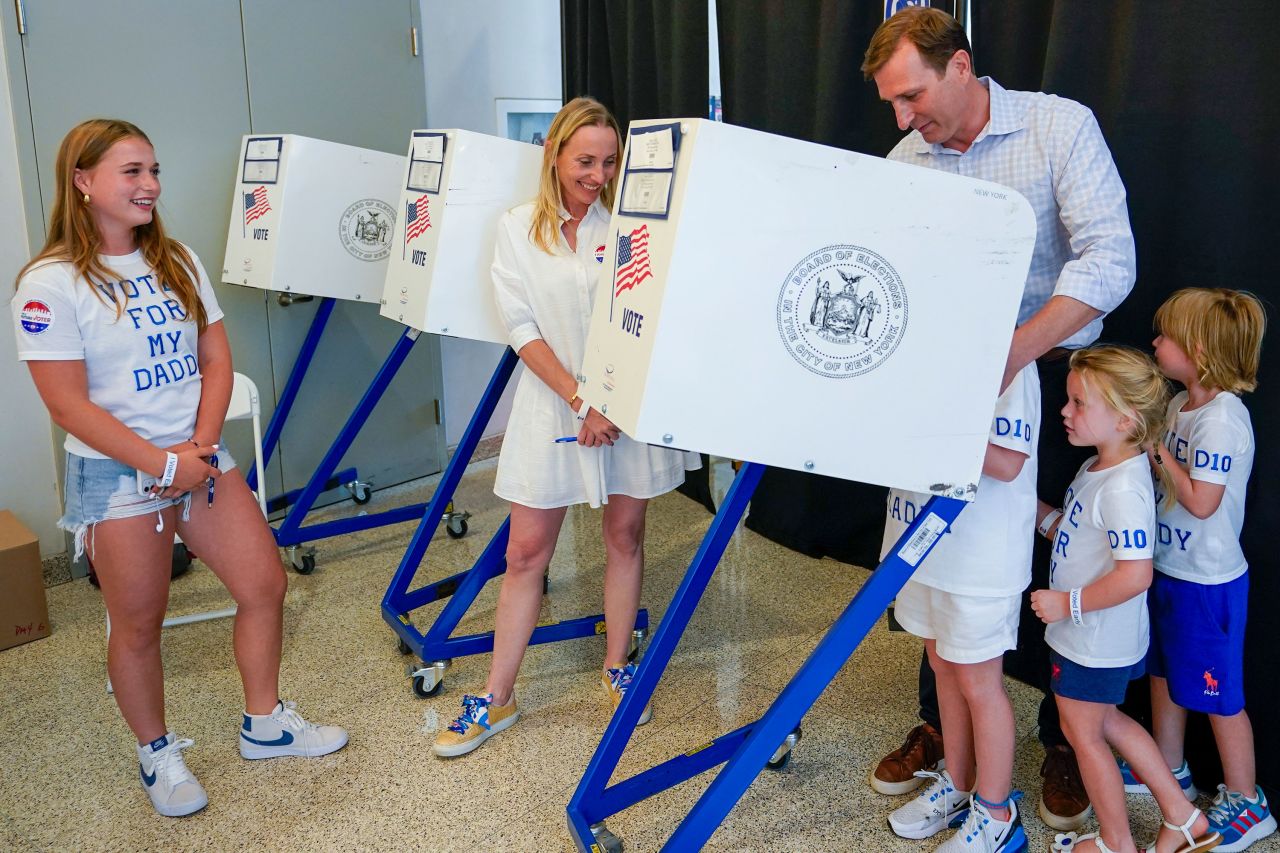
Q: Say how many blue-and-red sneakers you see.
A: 2